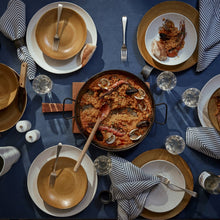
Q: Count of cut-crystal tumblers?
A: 5